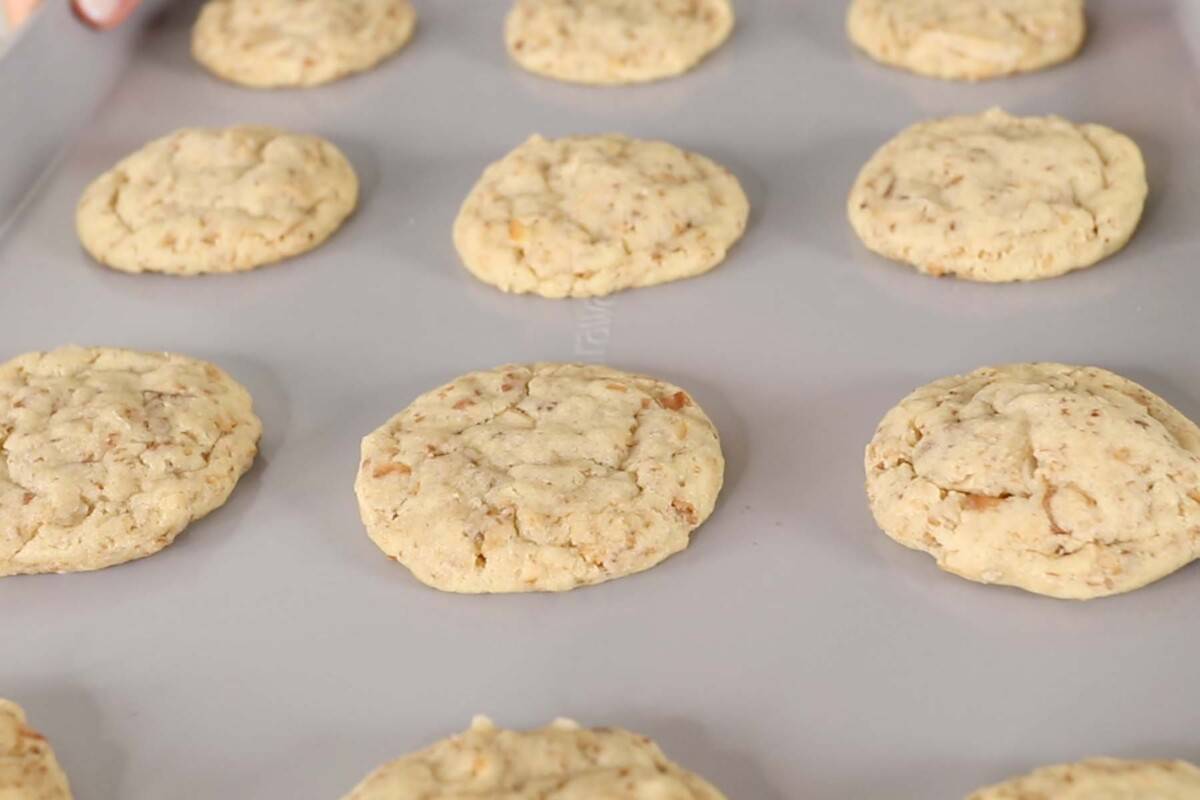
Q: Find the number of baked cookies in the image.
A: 12